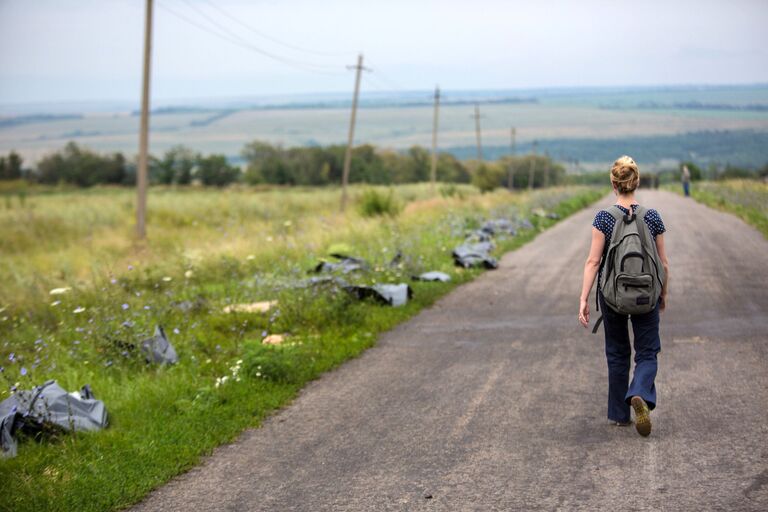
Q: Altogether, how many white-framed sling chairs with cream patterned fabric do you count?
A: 0